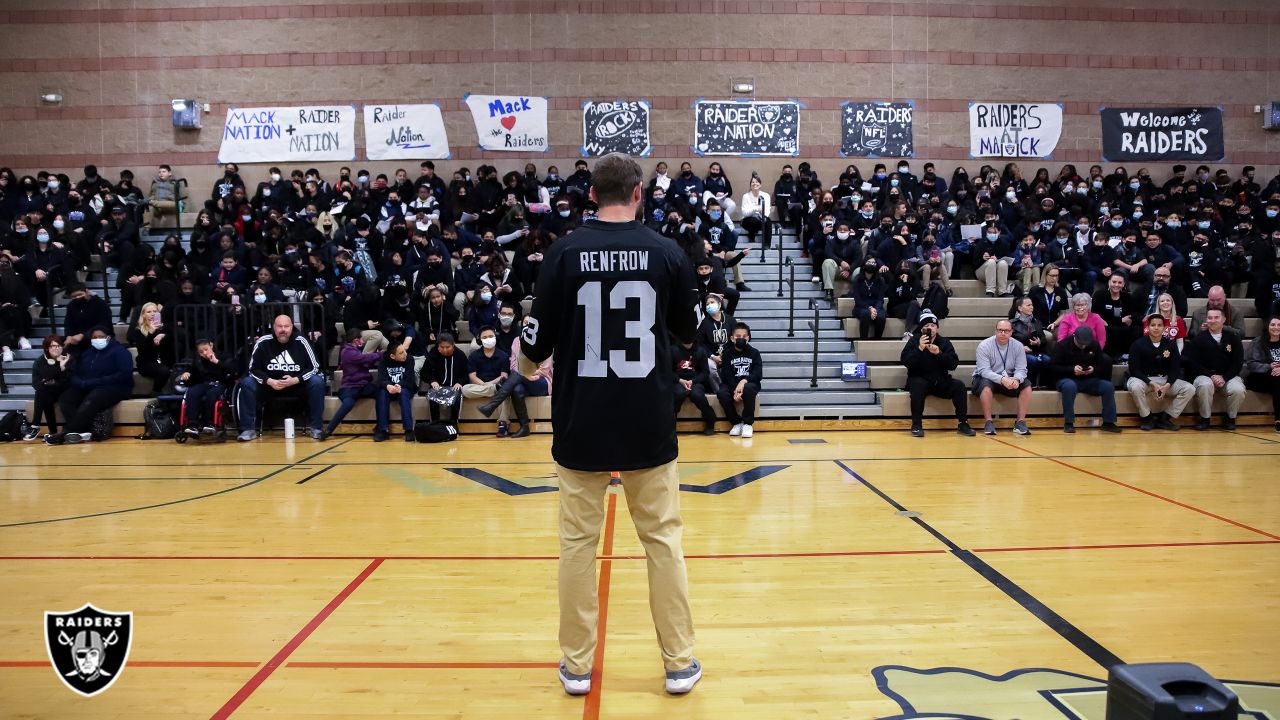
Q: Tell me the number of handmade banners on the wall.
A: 8